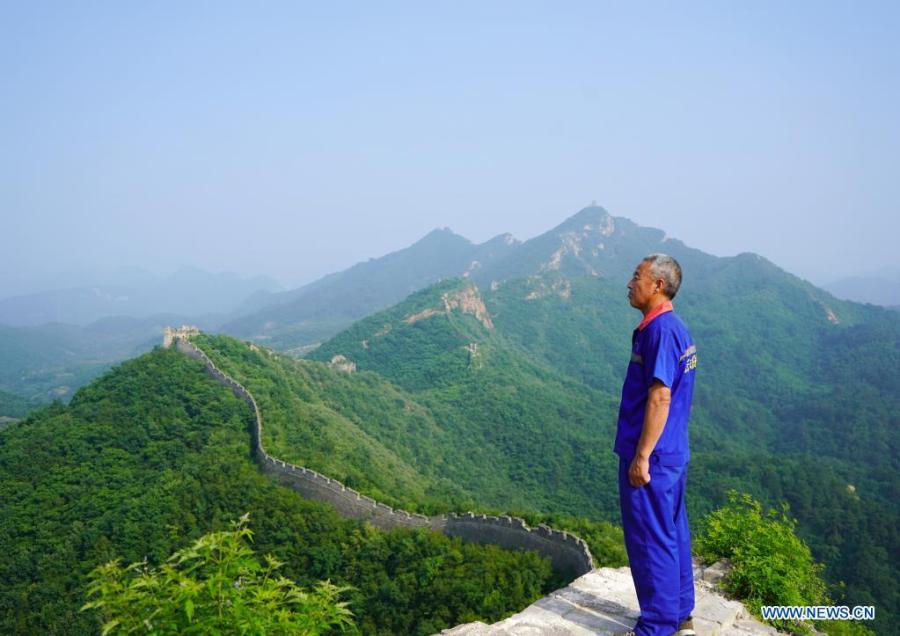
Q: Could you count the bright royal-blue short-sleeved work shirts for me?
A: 1